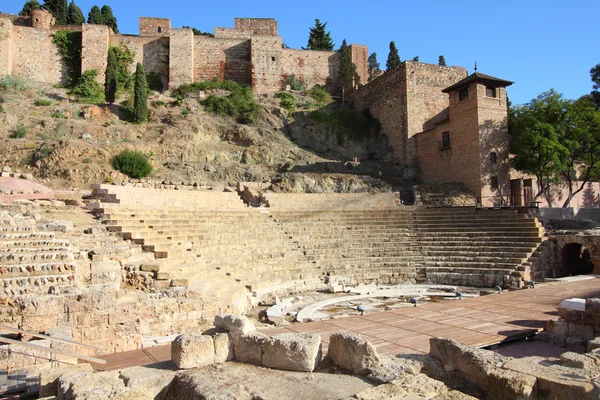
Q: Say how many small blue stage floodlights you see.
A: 5